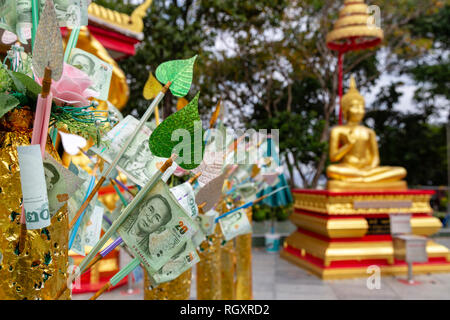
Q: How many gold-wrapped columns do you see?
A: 5